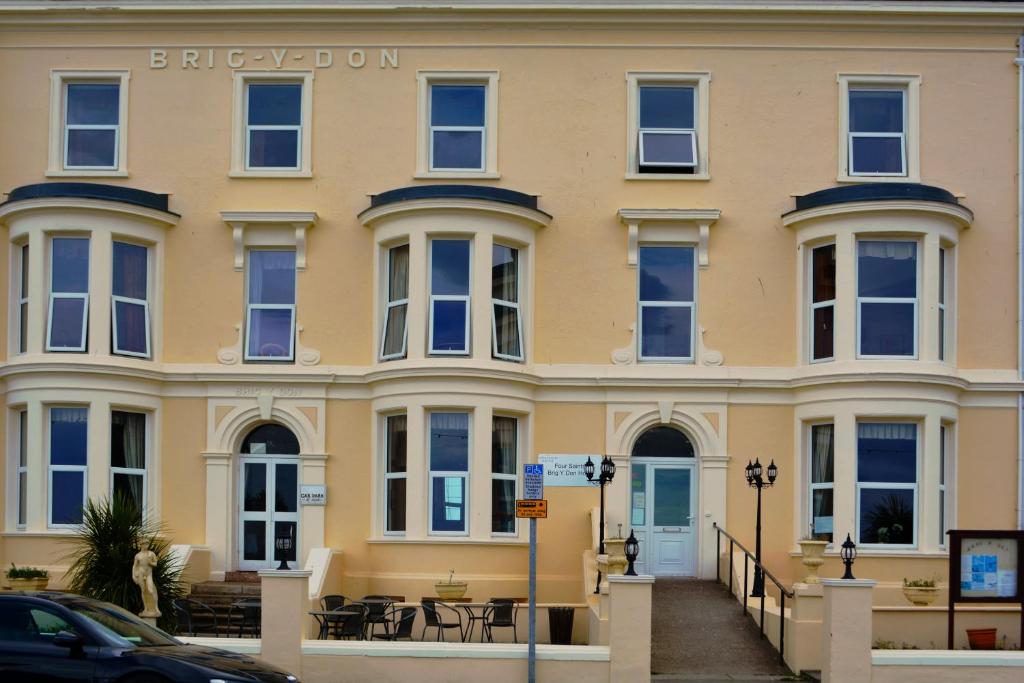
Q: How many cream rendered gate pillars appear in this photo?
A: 3